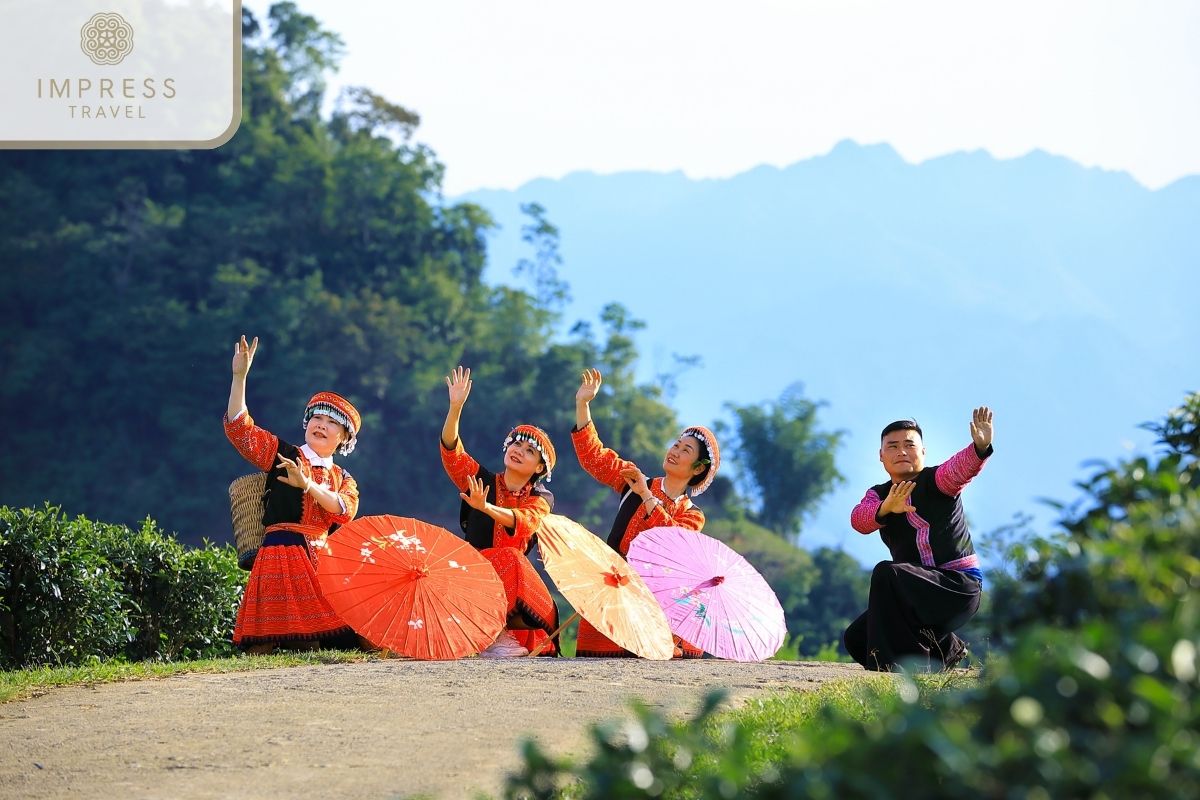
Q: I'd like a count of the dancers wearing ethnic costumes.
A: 4